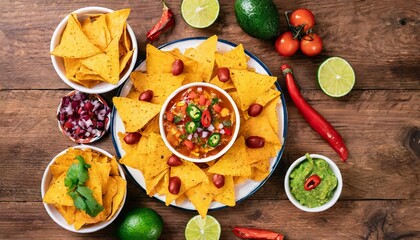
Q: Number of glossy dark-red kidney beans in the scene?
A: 9